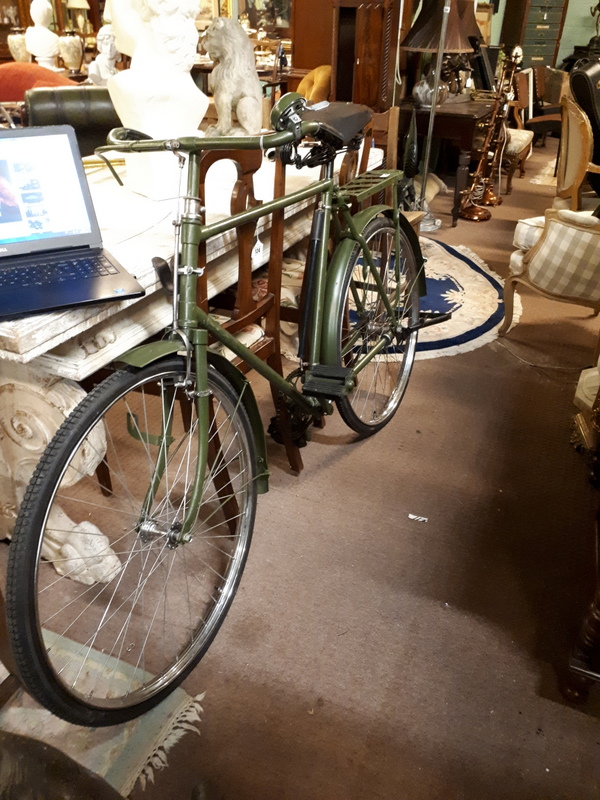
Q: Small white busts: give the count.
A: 2